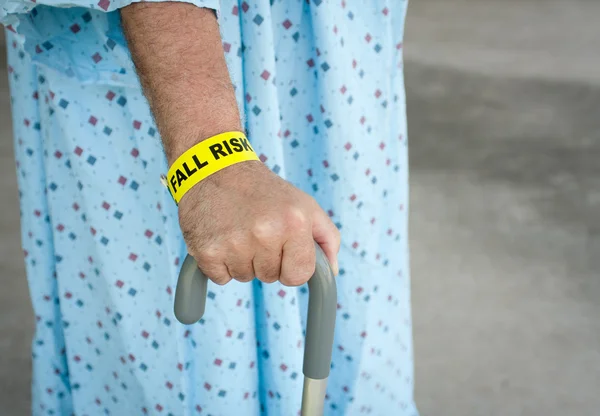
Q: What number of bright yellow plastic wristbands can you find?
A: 1